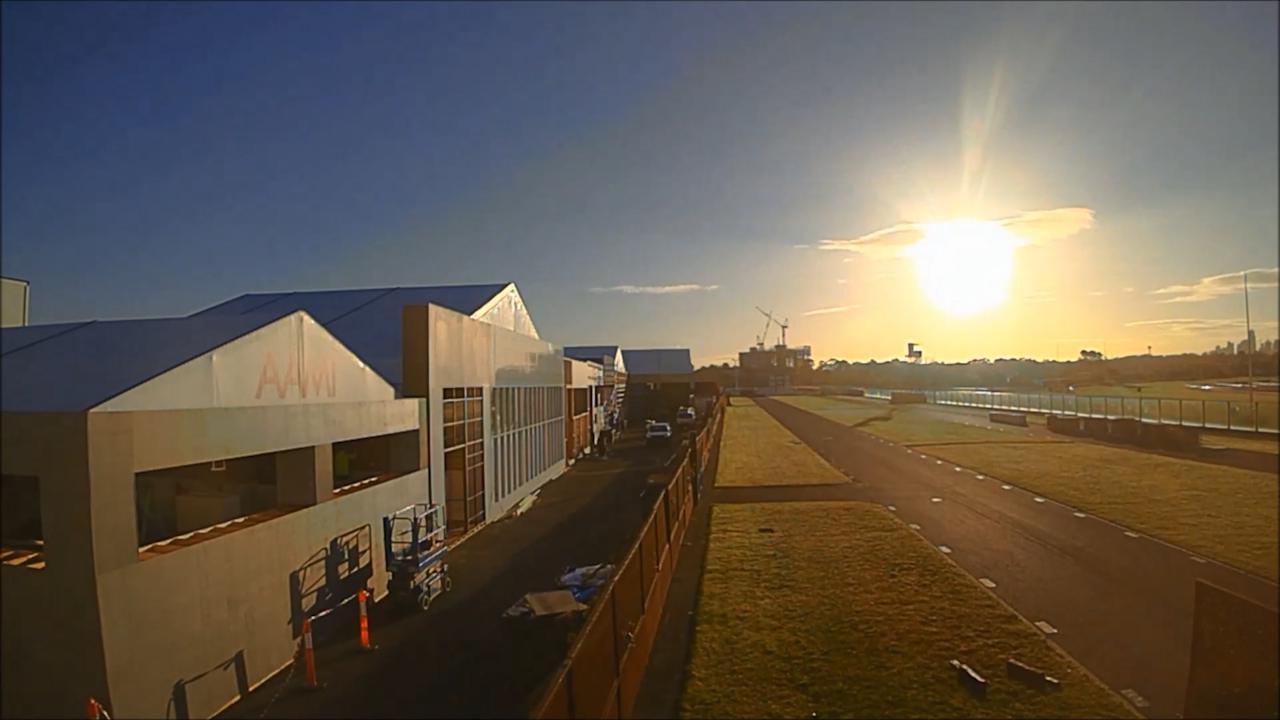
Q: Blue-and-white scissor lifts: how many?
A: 1